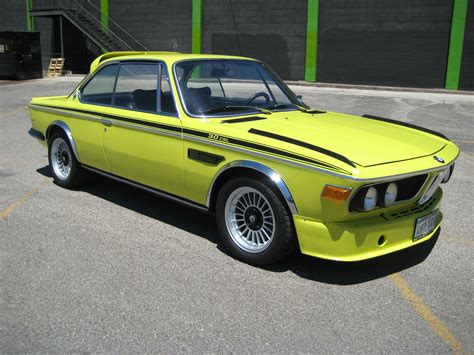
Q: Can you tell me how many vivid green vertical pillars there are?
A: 5